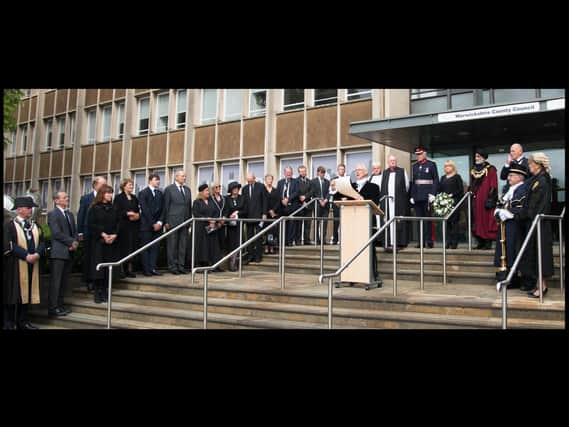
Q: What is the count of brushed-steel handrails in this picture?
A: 4